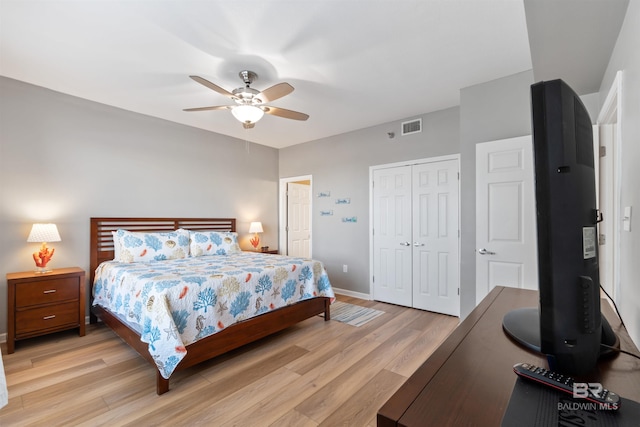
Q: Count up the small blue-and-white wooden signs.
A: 4